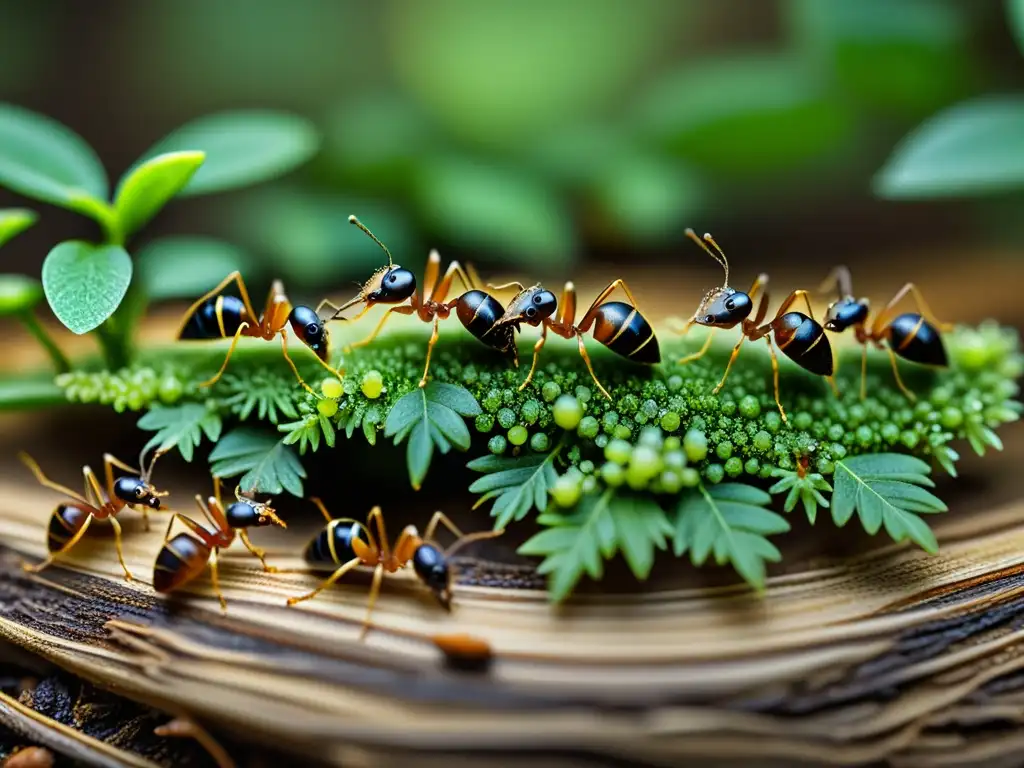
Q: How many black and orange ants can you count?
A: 8